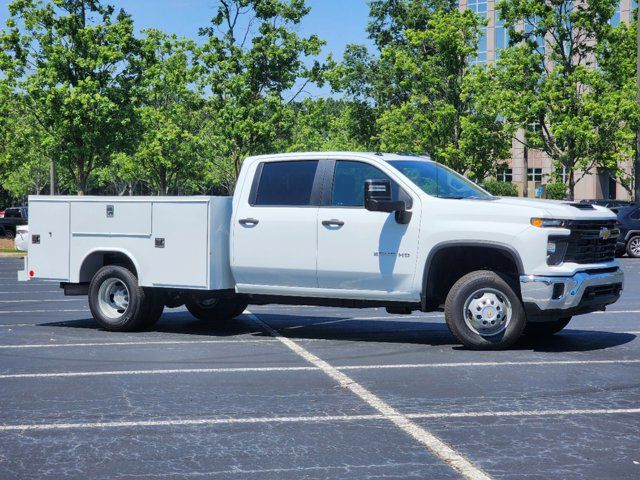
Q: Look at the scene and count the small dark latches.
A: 3